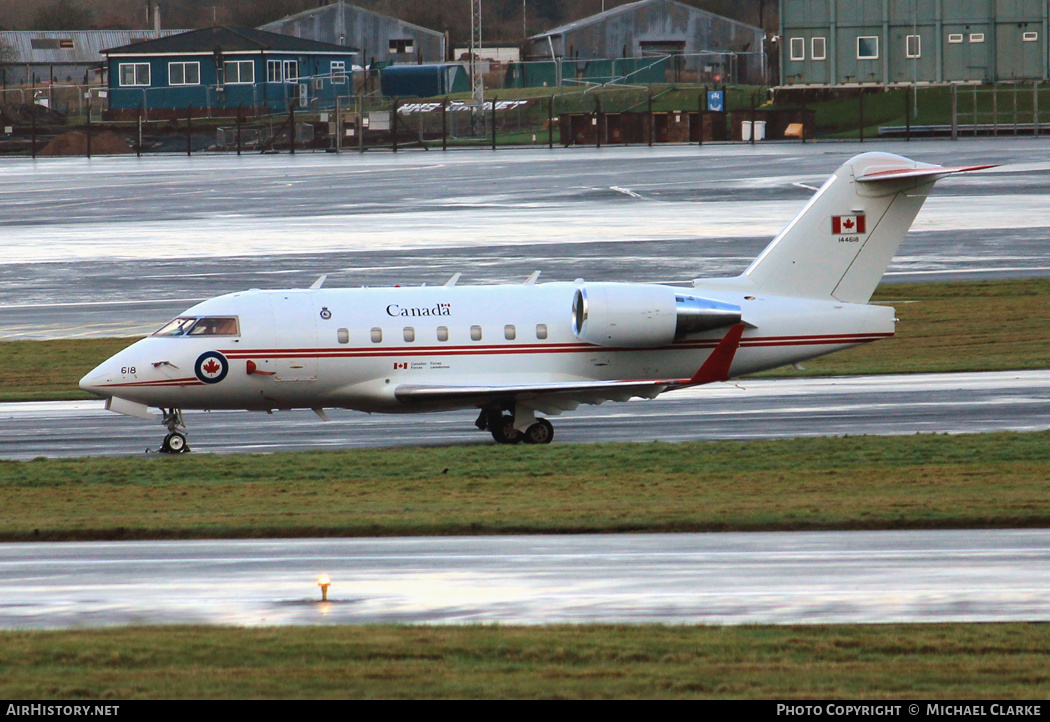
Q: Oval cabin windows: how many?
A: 7